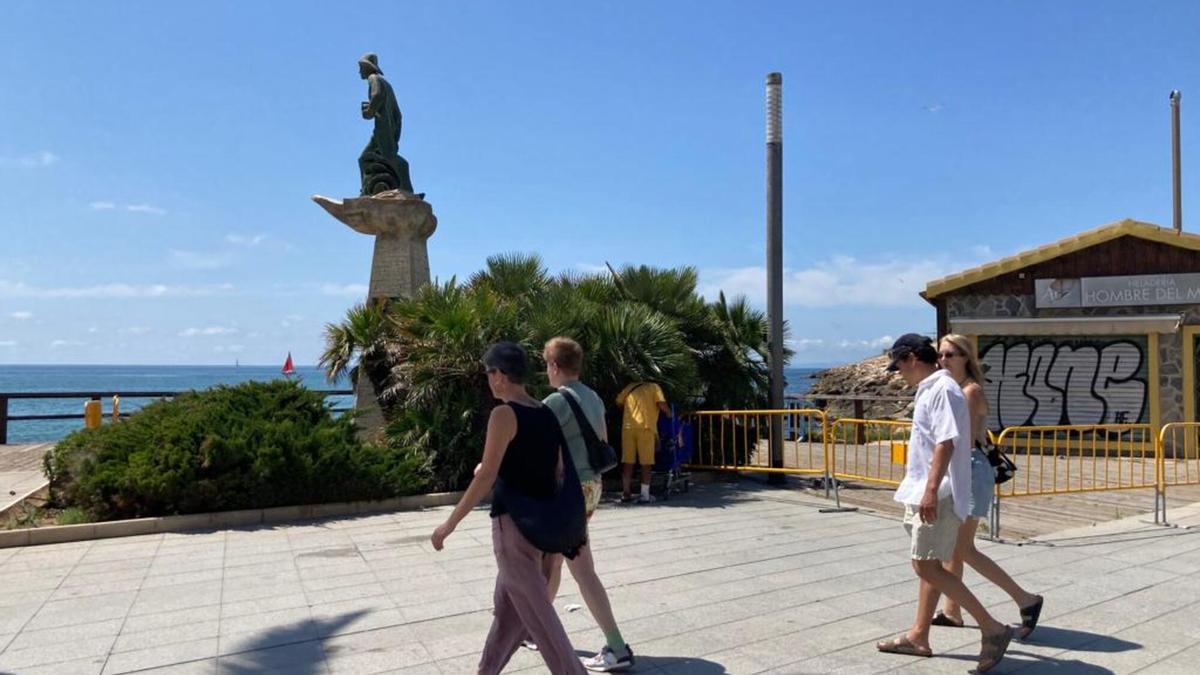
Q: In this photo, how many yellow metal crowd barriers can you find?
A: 4